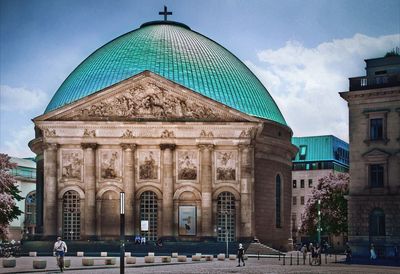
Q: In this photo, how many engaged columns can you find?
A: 6